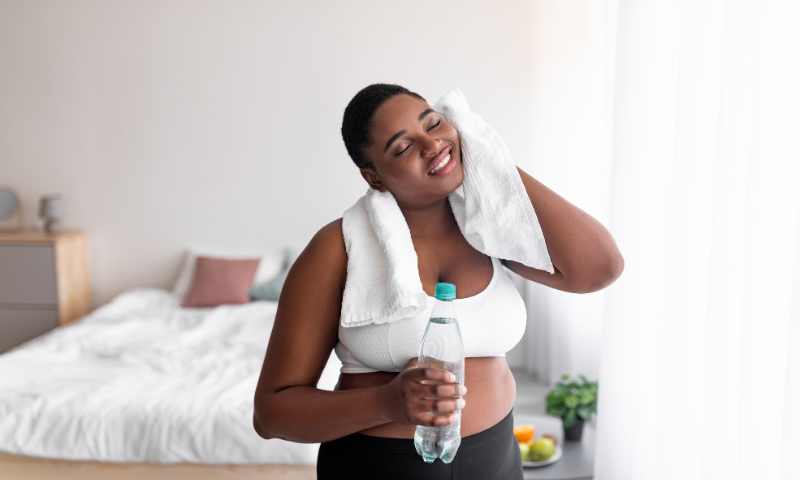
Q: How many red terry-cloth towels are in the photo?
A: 0